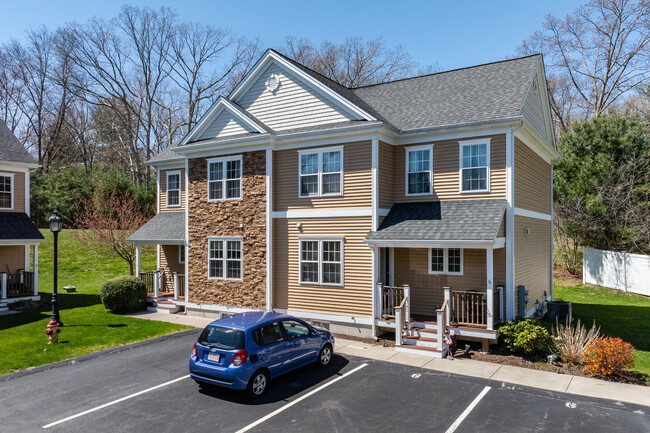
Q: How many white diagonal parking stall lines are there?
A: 3